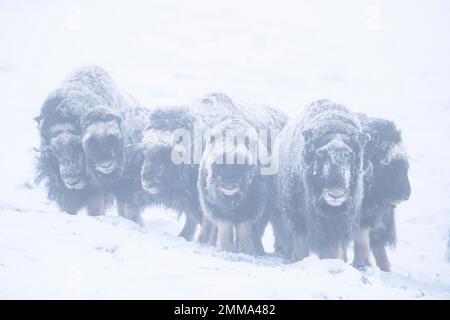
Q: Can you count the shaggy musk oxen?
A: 6